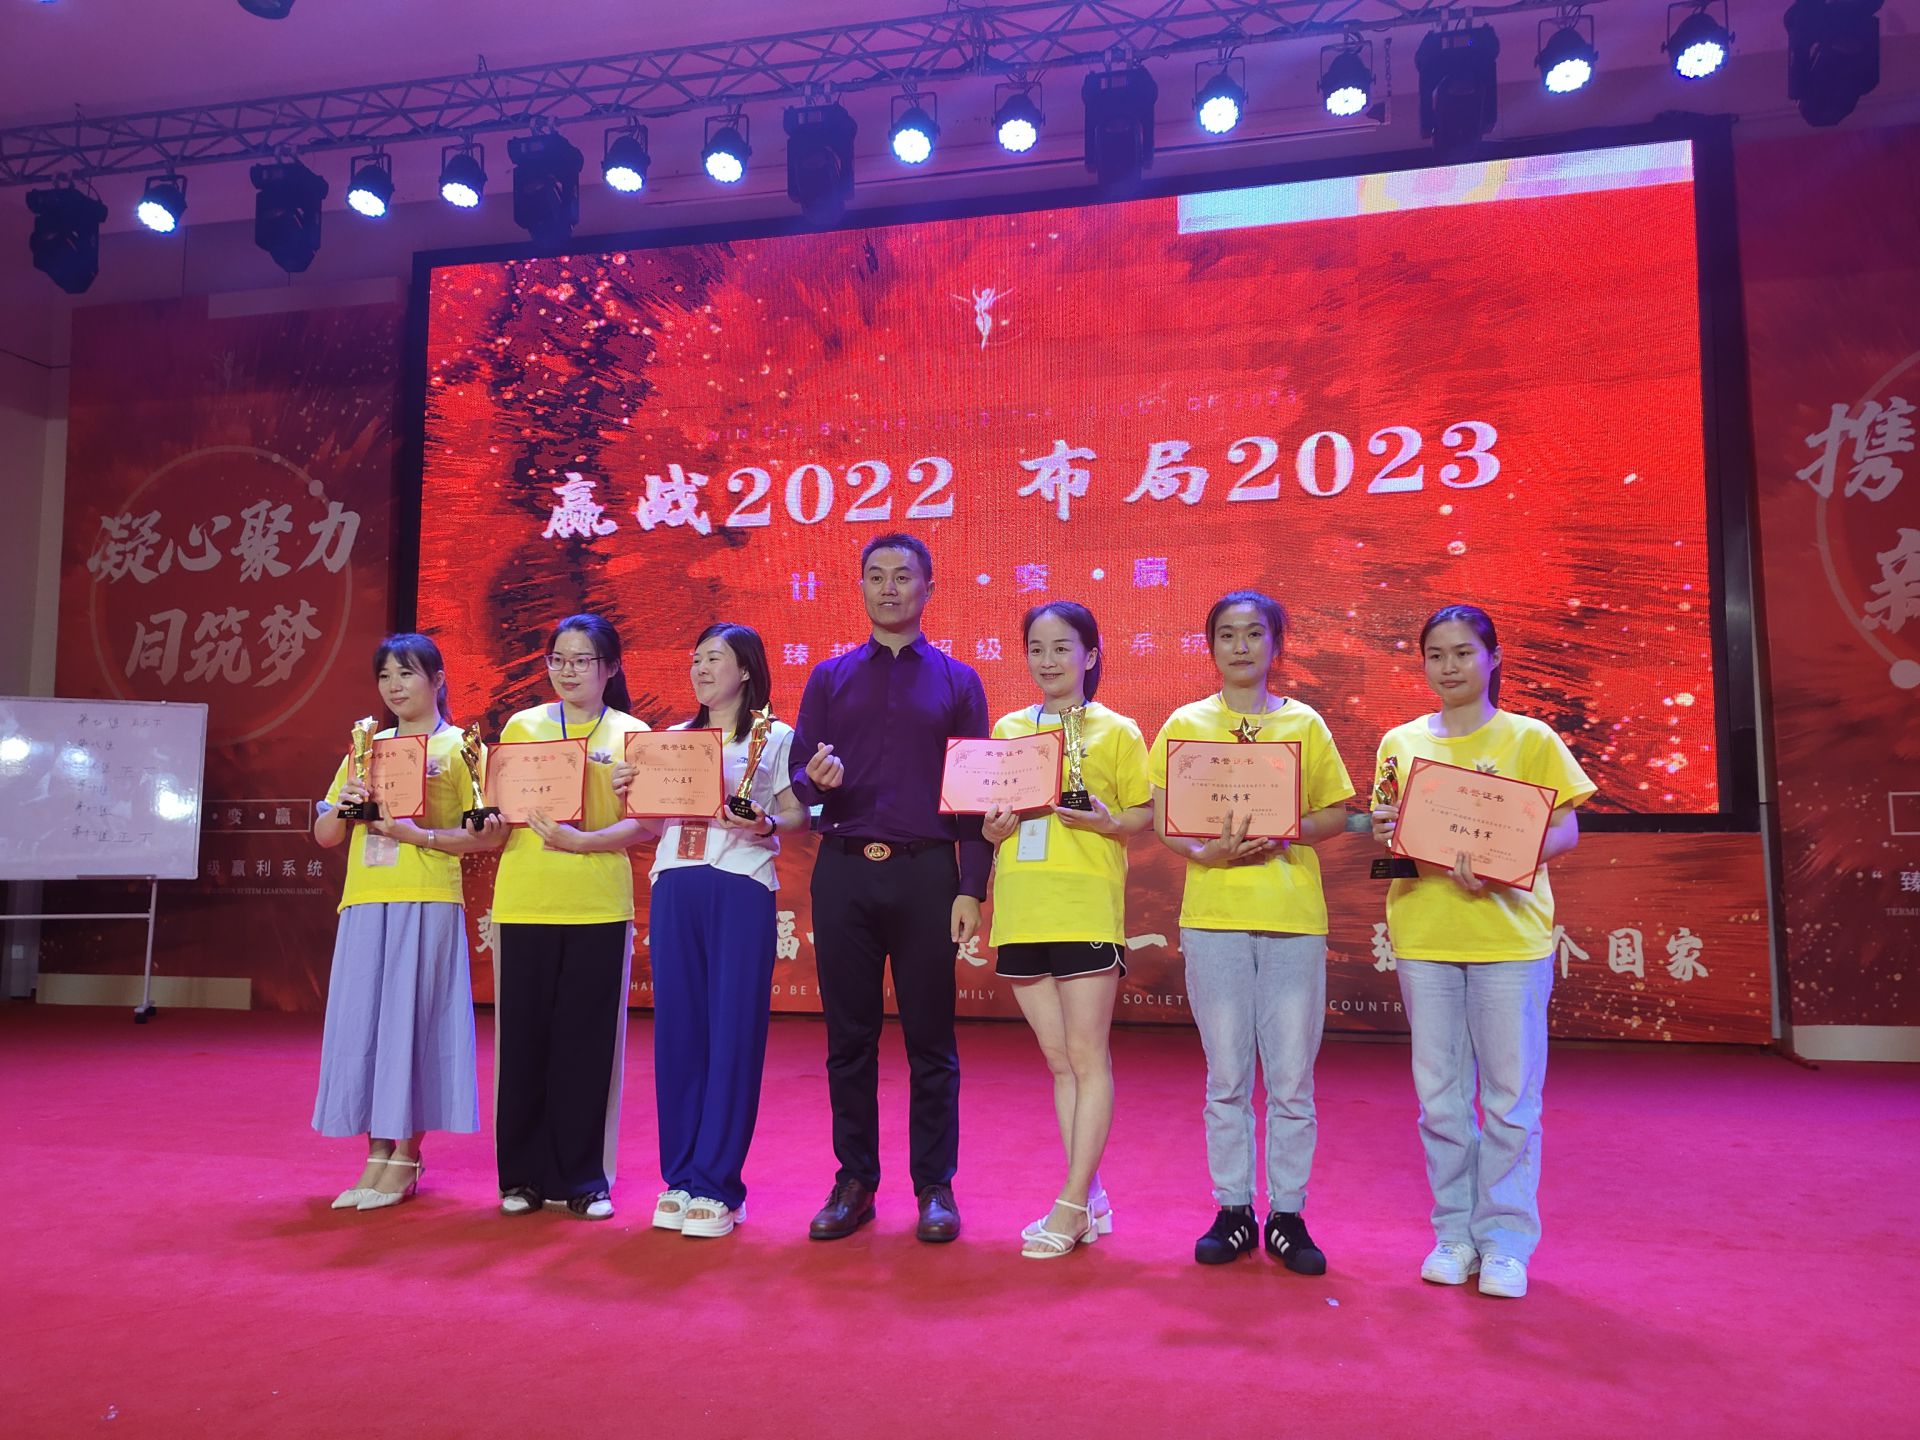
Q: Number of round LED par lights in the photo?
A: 11